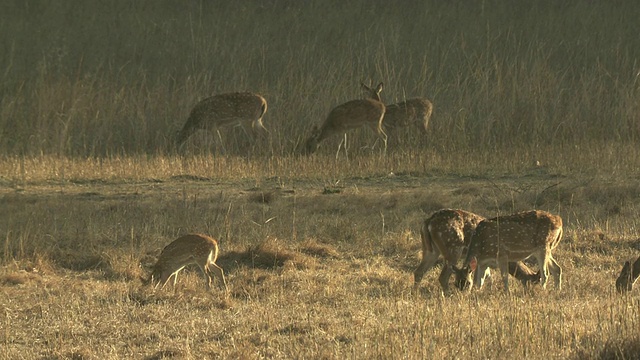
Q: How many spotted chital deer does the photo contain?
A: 7